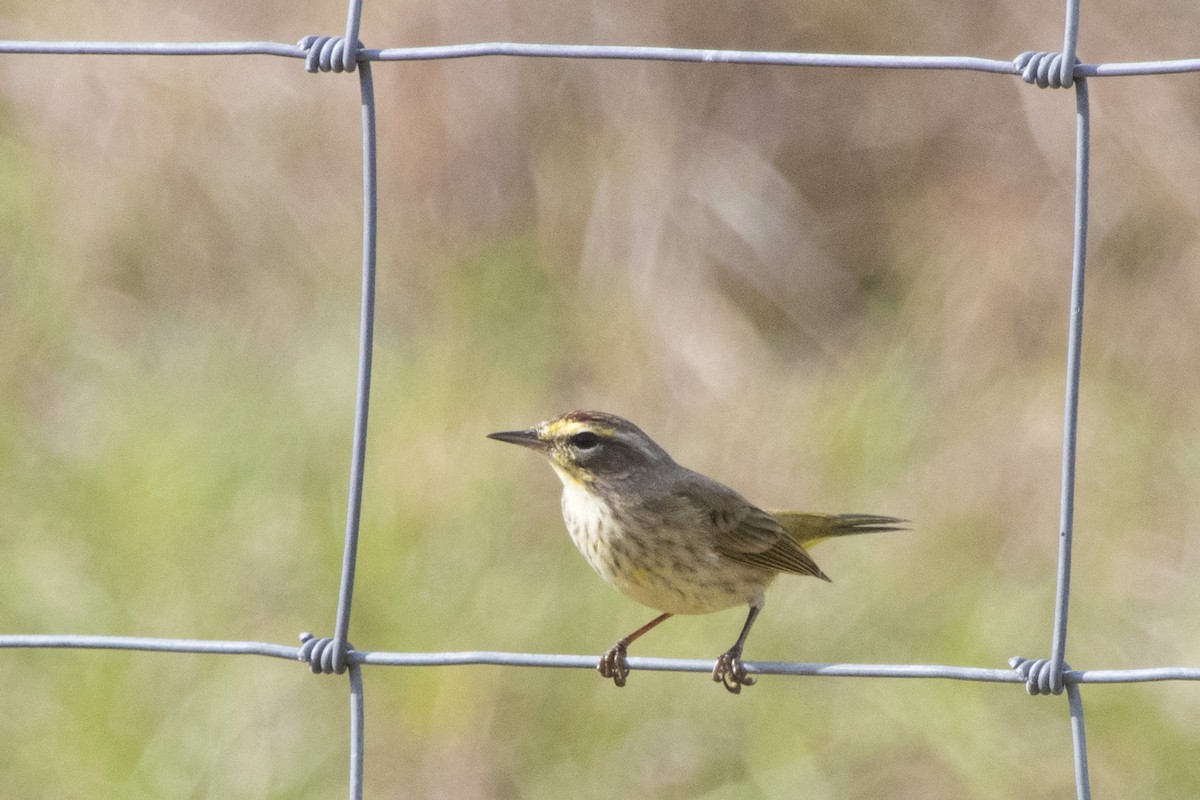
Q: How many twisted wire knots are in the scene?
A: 4